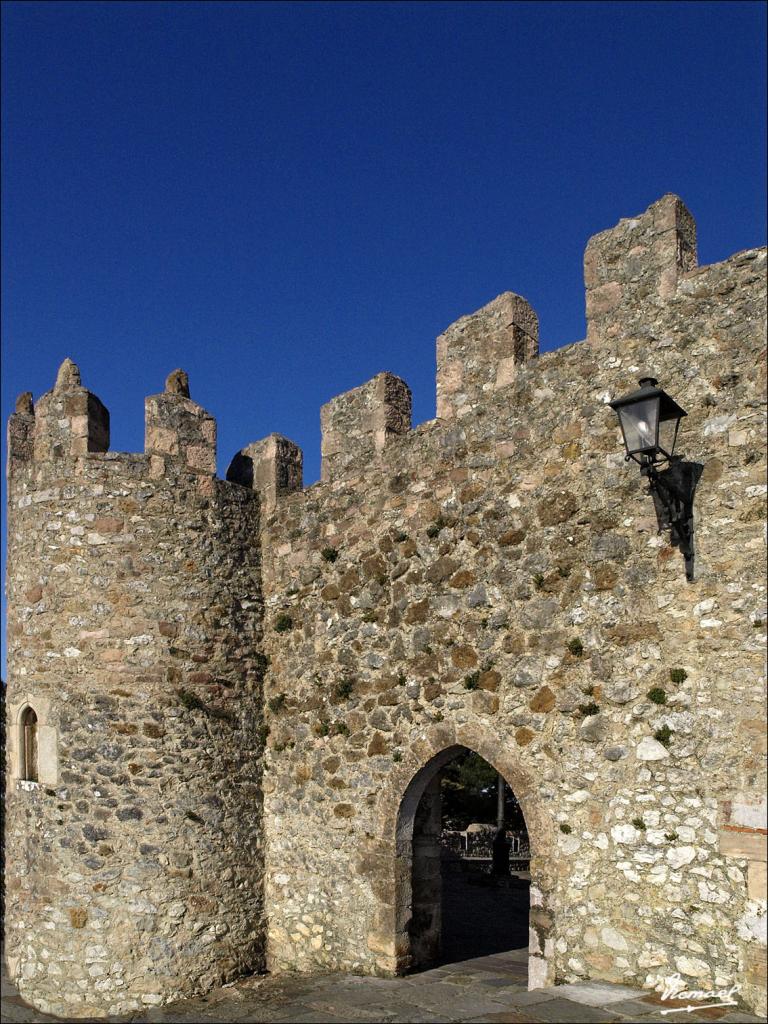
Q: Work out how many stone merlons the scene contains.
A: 7